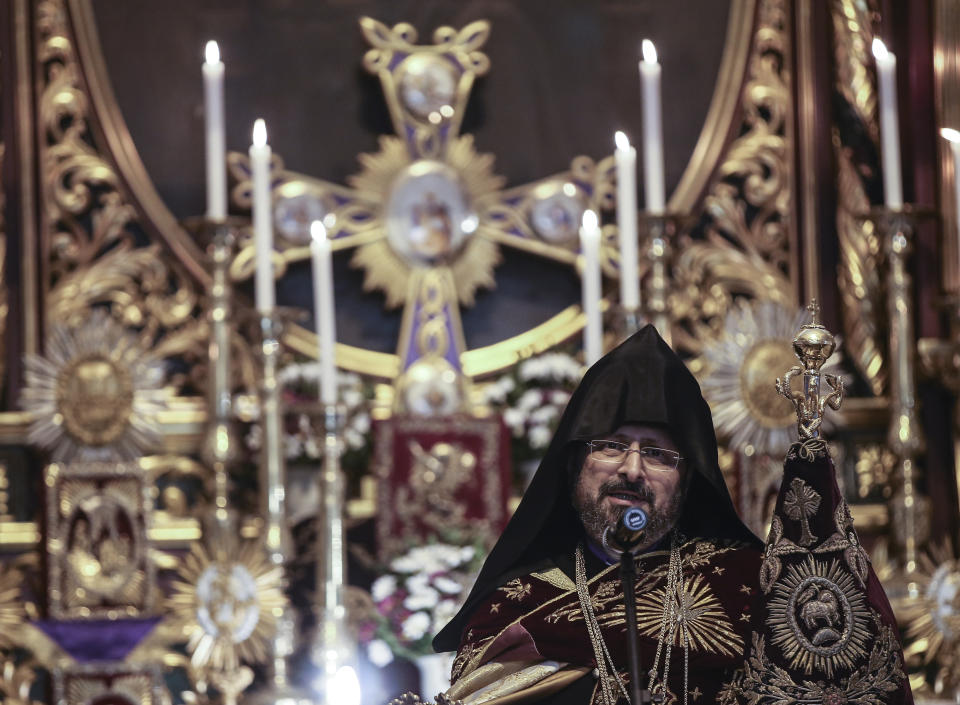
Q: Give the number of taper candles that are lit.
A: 8